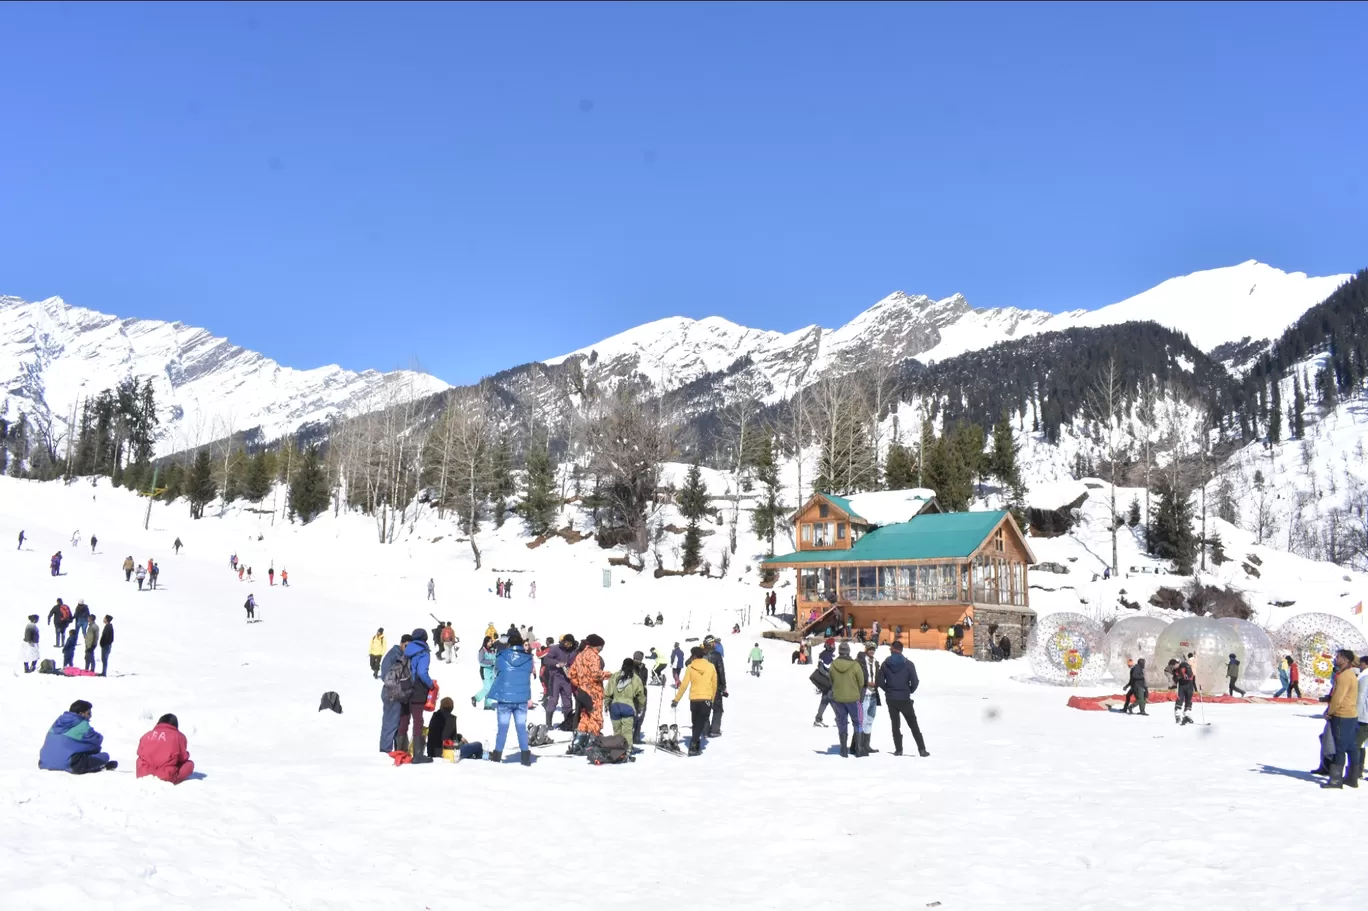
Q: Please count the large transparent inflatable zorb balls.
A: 5